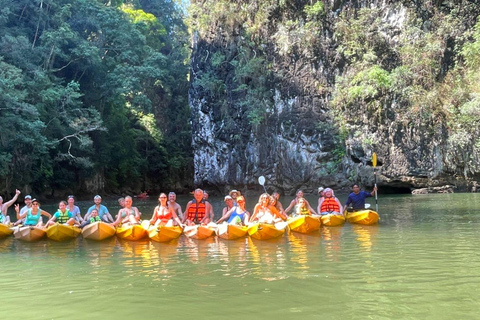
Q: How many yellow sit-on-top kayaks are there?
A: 12